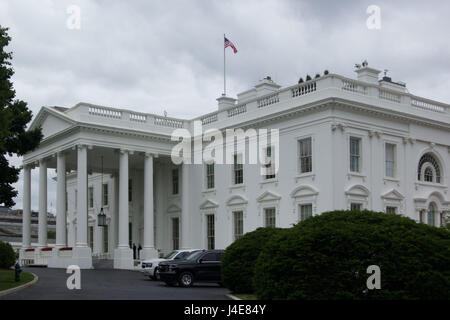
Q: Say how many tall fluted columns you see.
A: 6